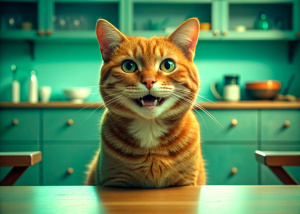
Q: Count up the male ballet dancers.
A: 0